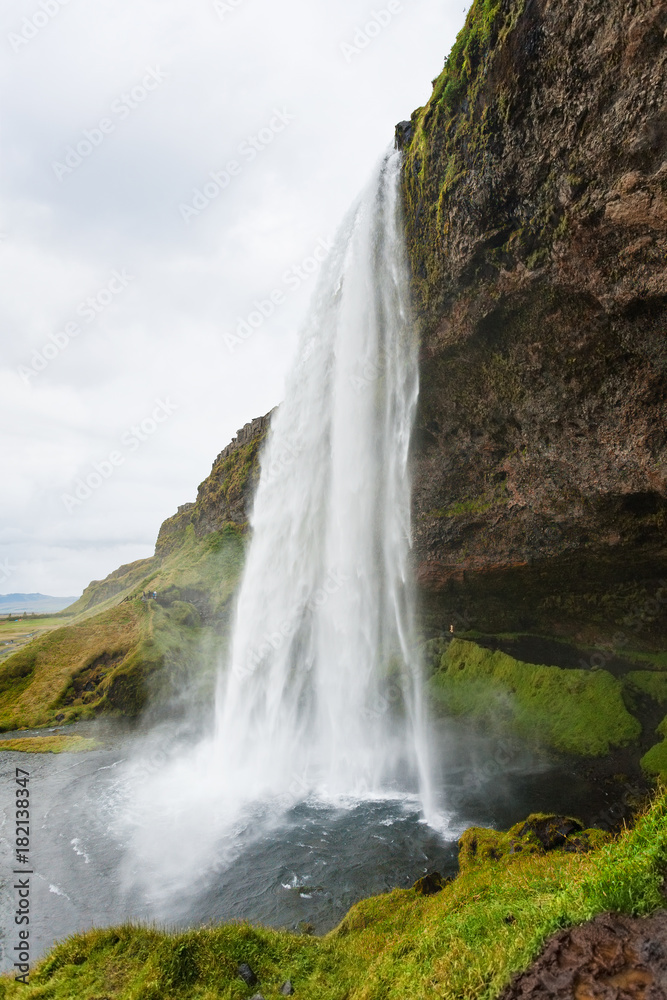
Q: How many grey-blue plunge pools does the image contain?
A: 1